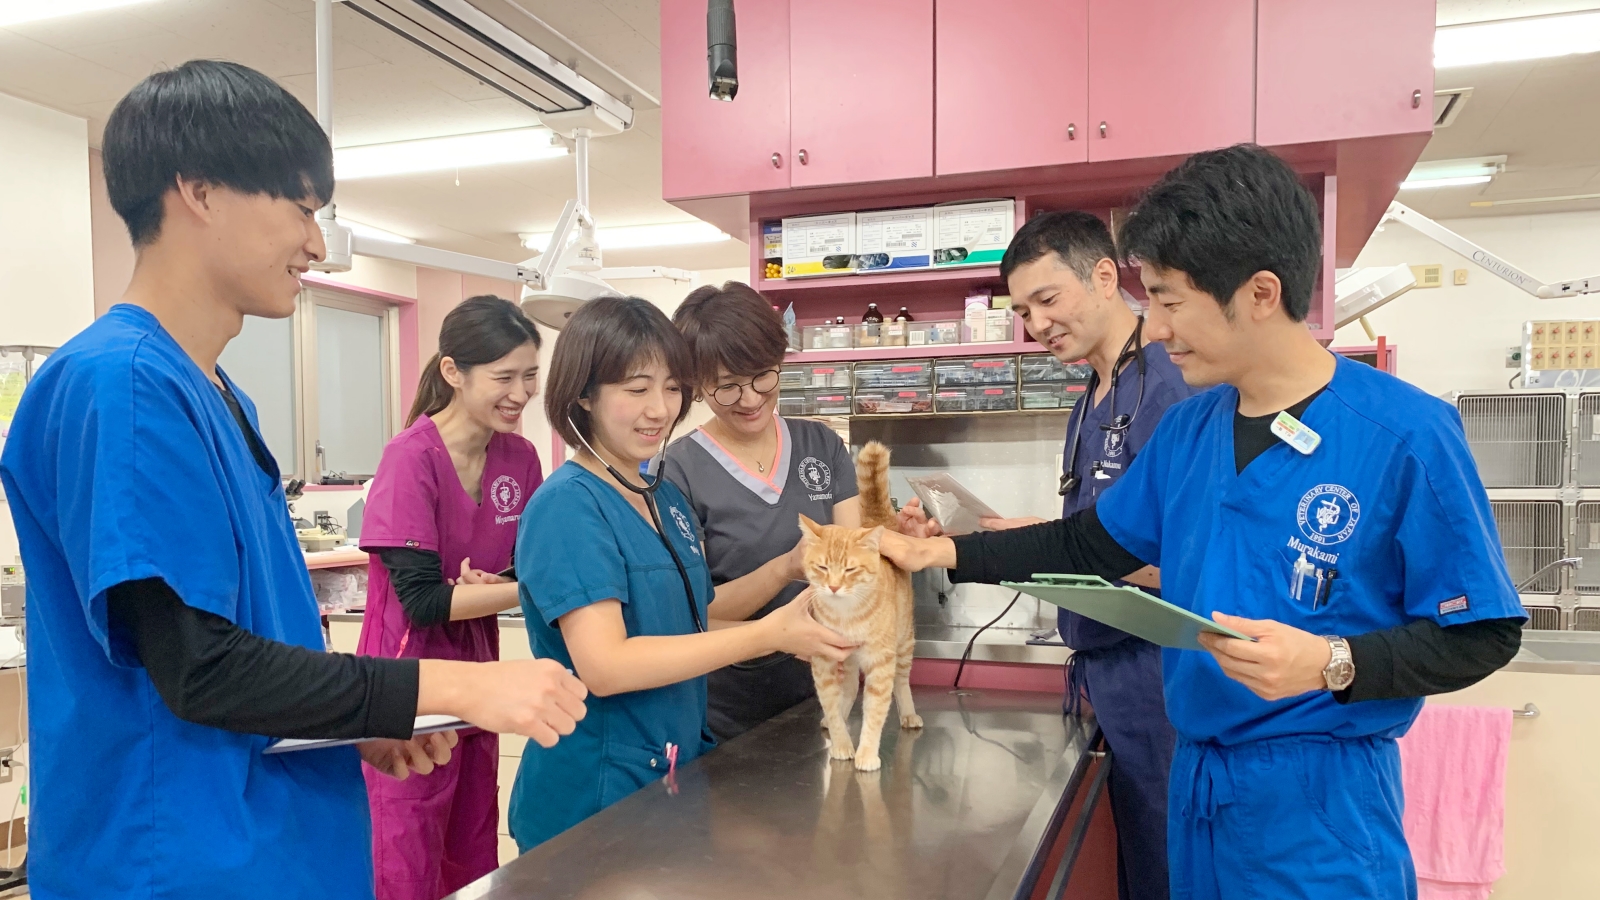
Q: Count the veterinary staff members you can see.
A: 6